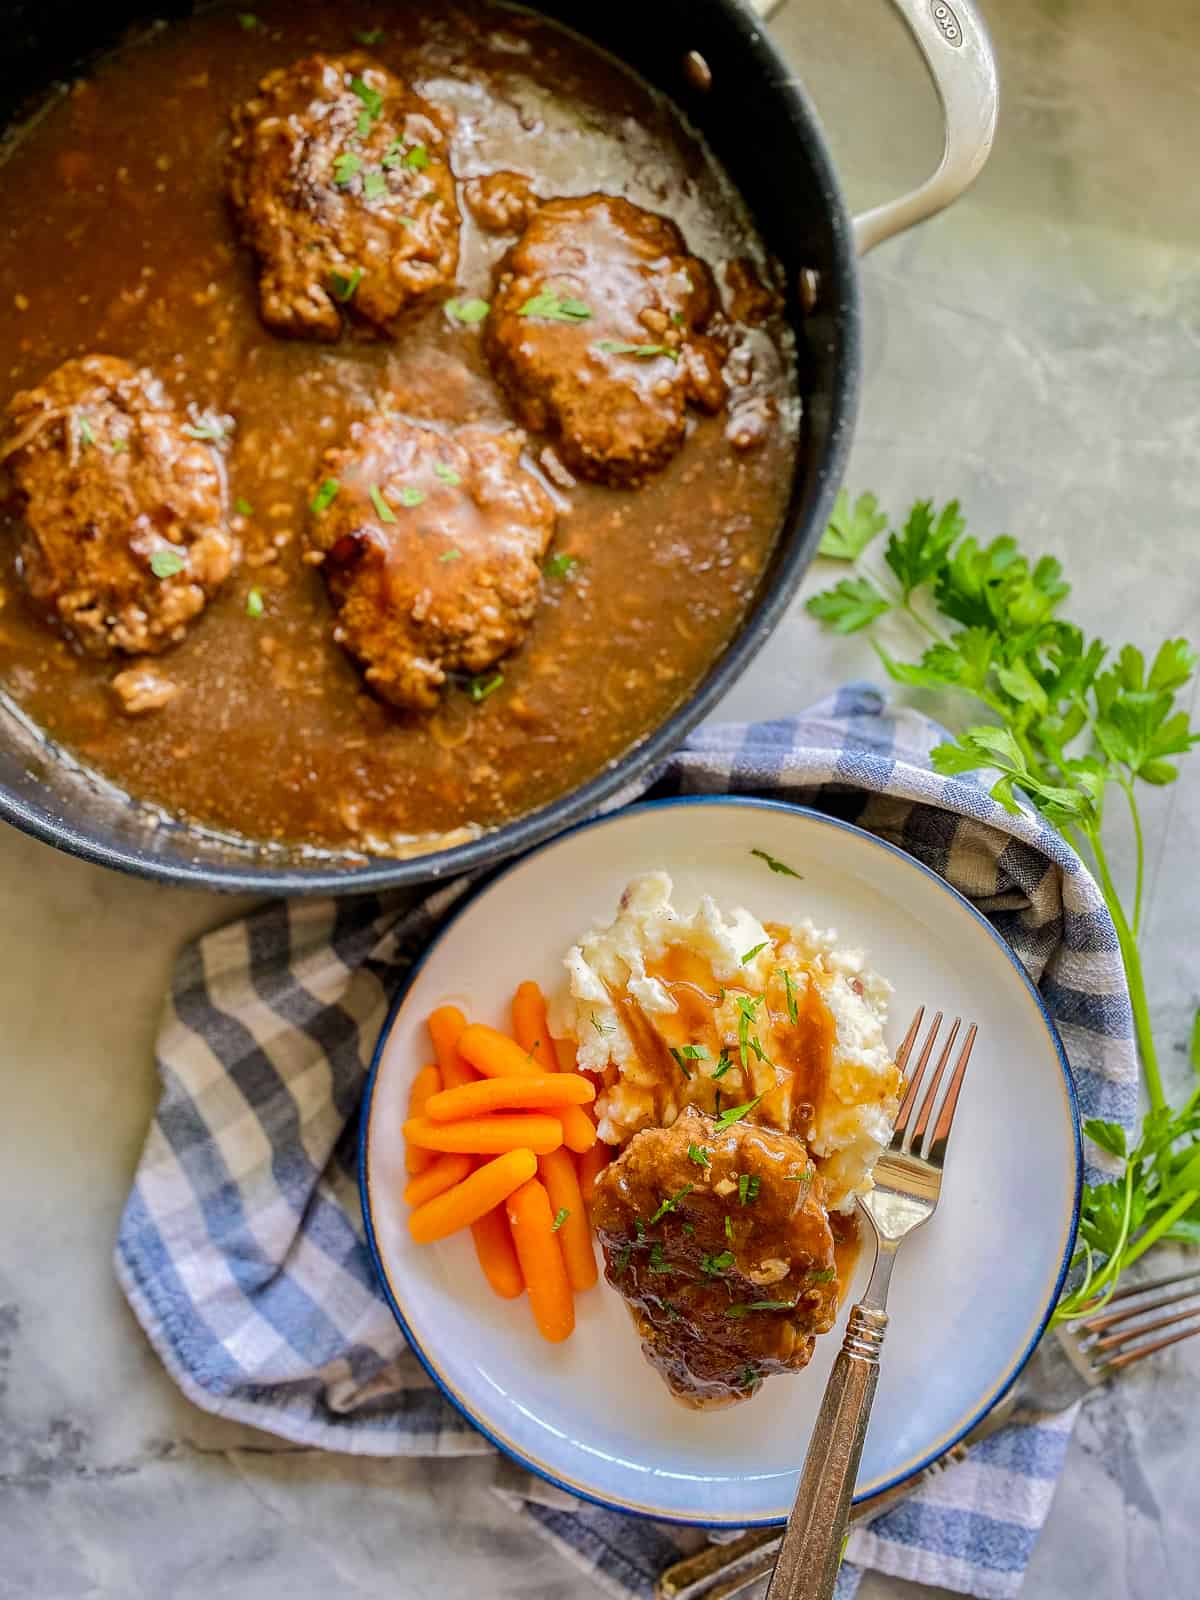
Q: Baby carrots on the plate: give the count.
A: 12